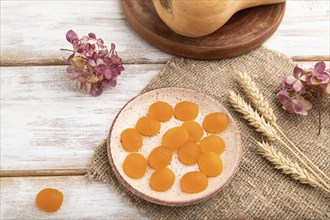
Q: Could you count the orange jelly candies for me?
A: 15